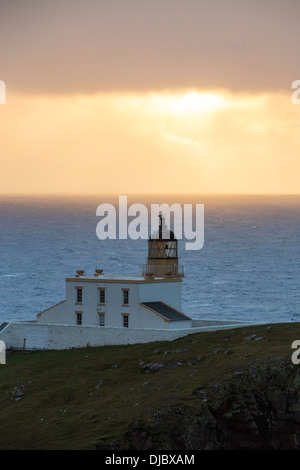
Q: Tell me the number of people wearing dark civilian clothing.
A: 0